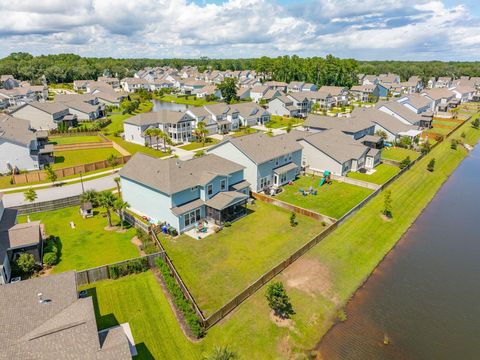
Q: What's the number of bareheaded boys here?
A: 0